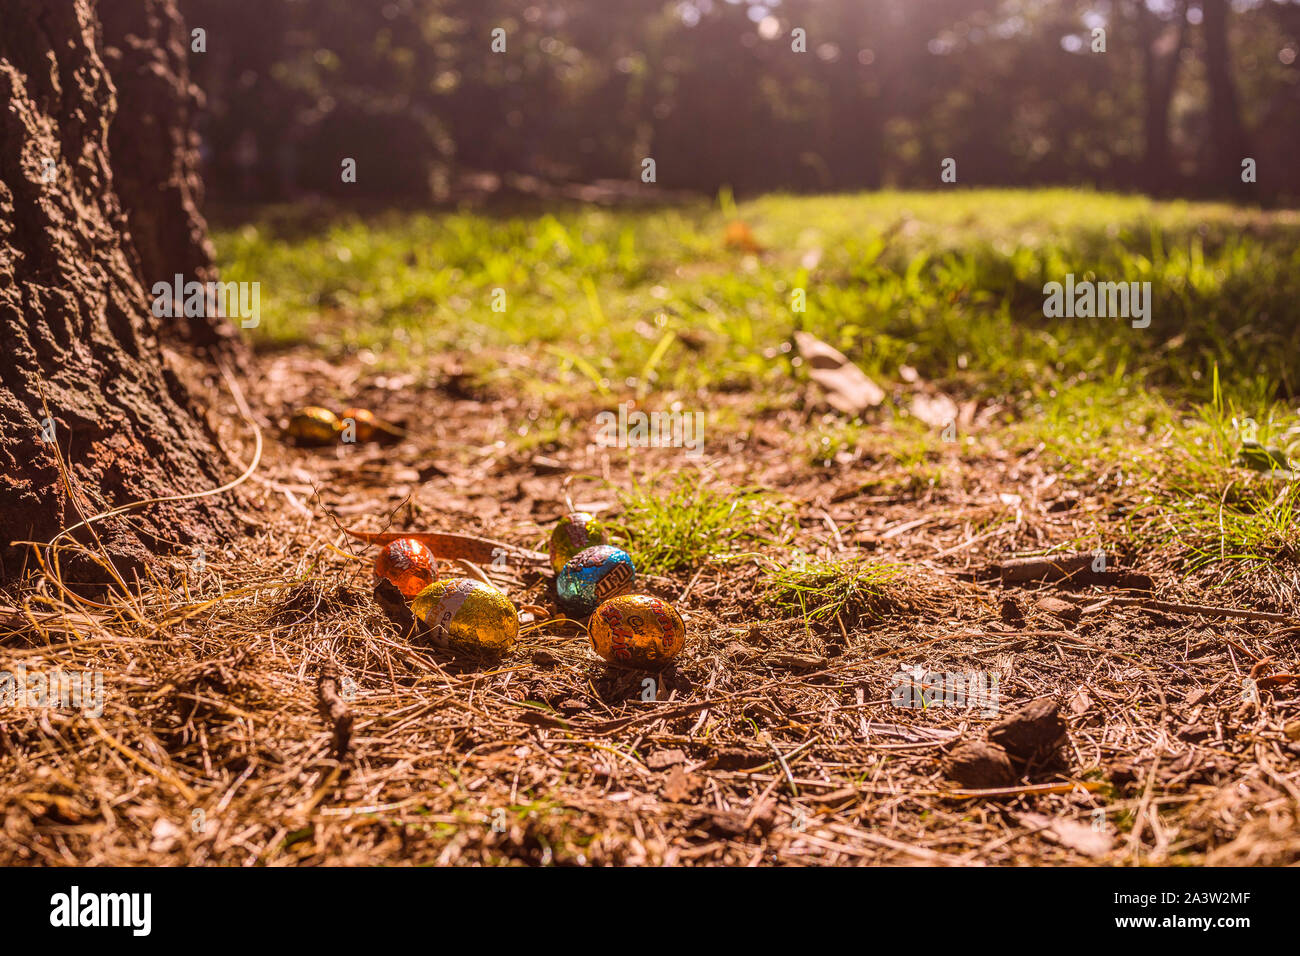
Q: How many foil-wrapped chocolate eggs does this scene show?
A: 7